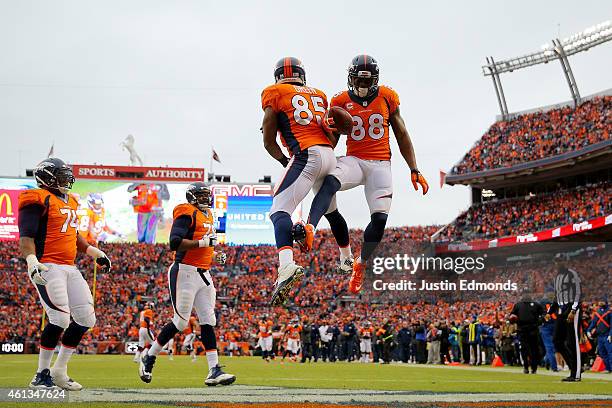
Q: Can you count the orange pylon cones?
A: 2